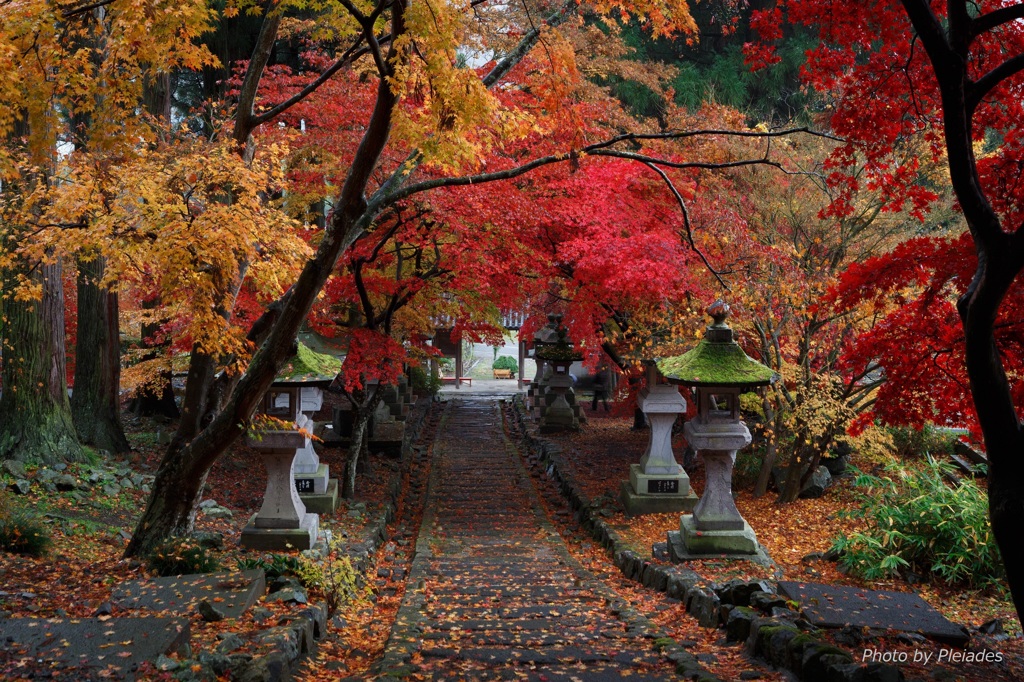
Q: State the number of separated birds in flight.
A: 0